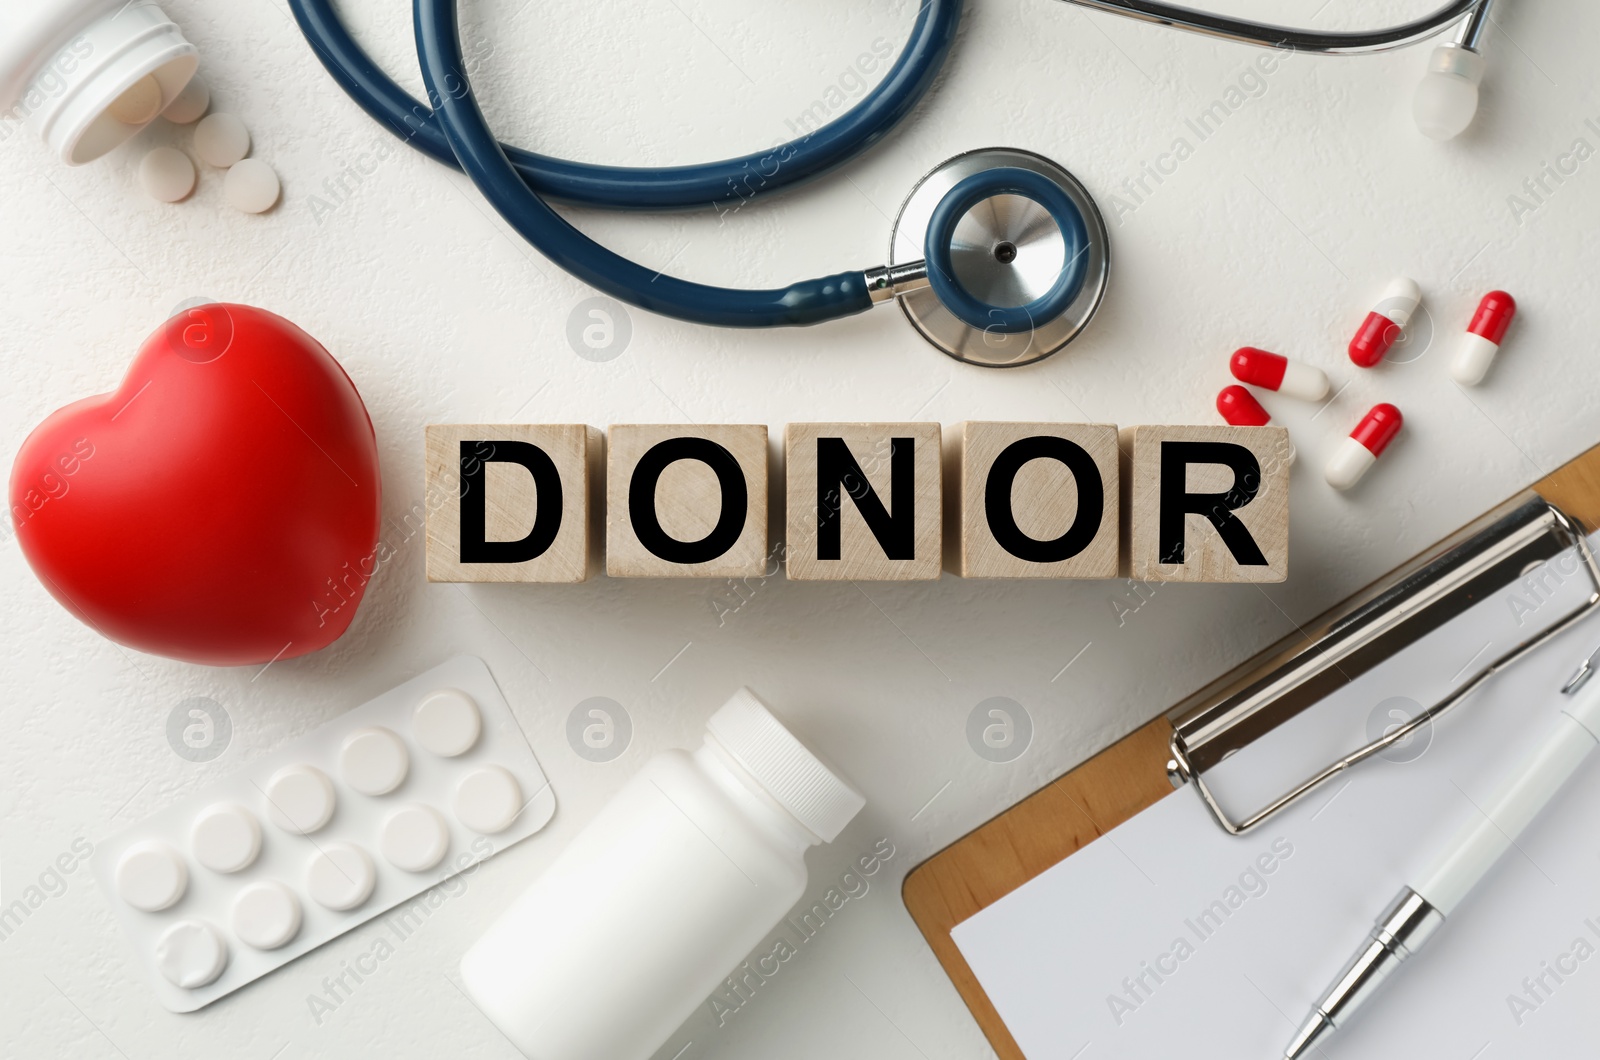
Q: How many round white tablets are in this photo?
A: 15